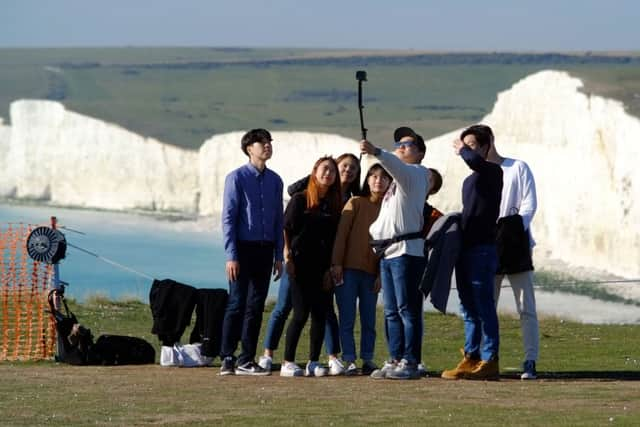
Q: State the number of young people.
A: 8